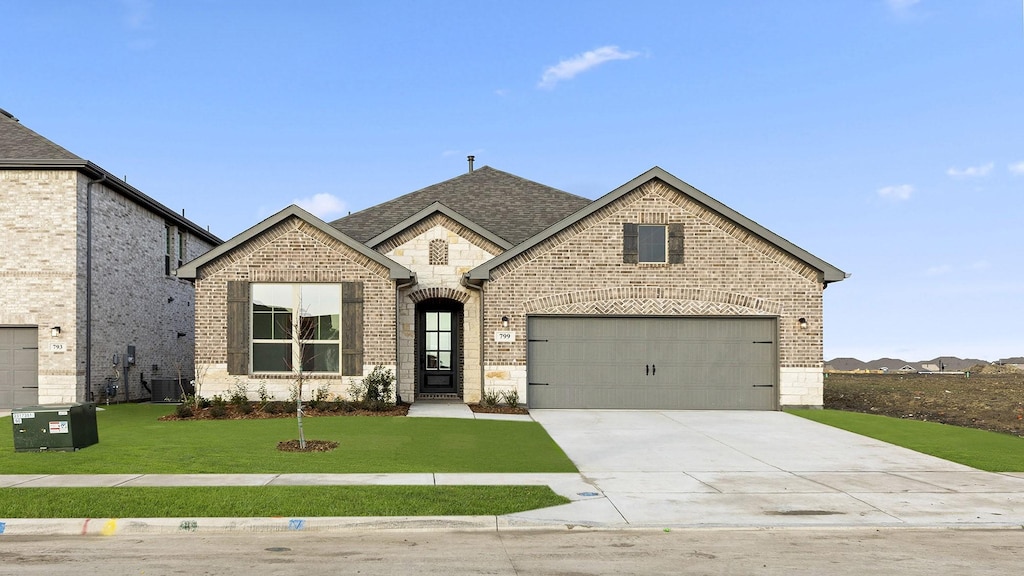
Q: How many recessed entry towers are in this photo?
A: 1